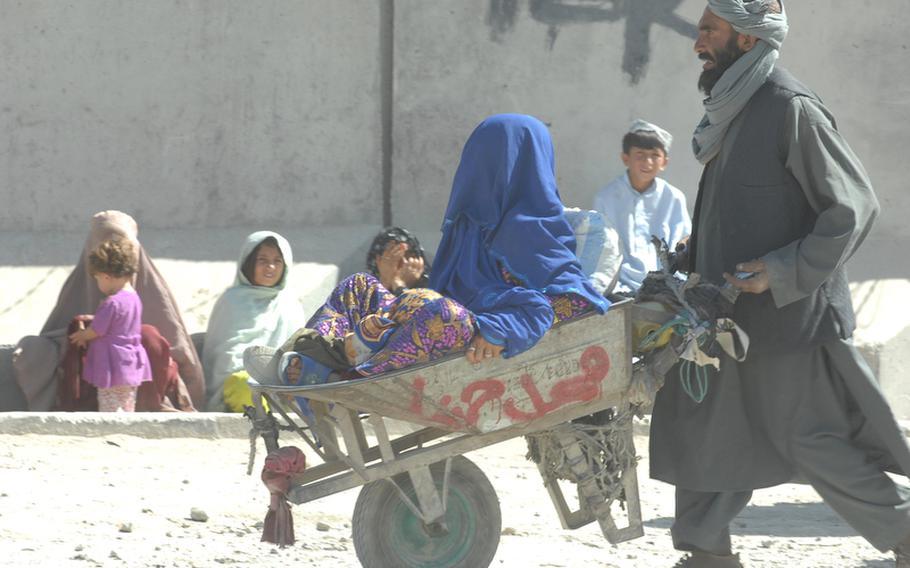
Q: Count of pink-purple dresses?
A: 1